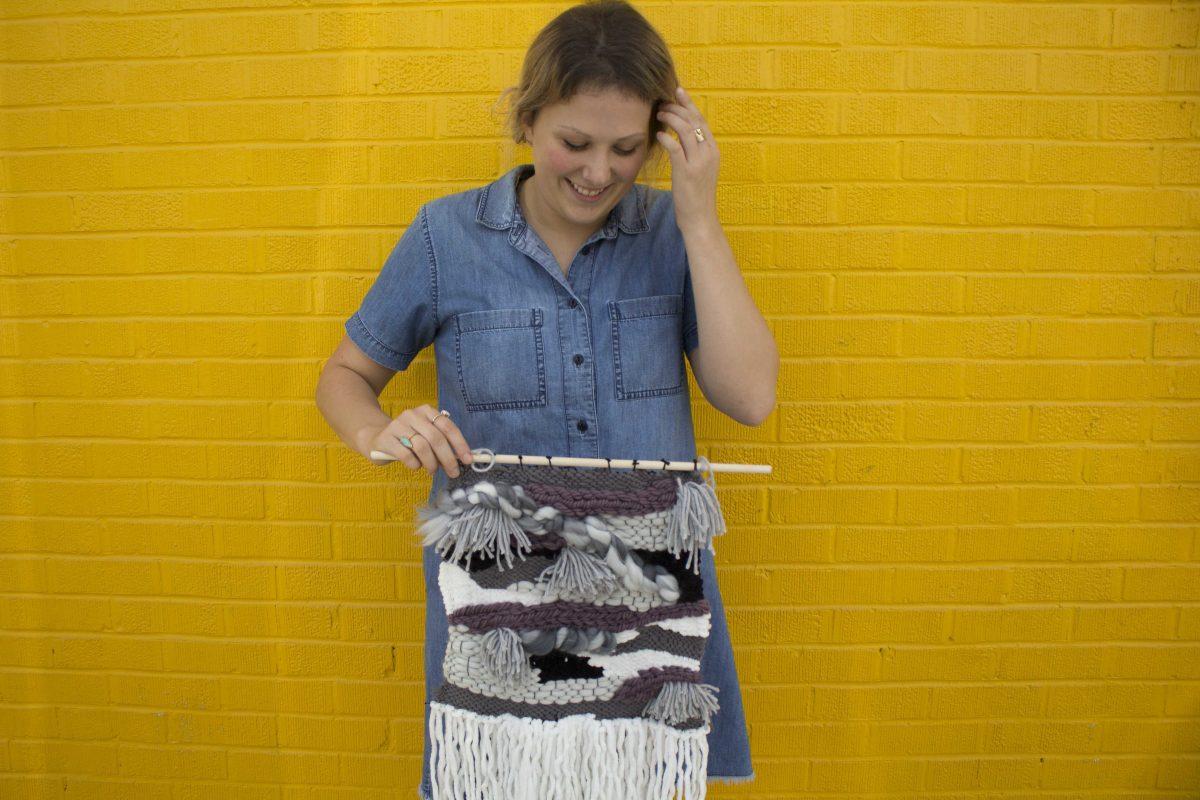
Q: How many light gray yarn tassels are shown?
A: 5